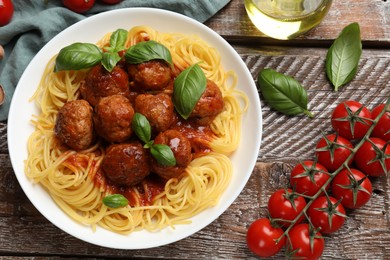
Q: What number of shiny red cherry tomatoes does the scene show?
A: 13